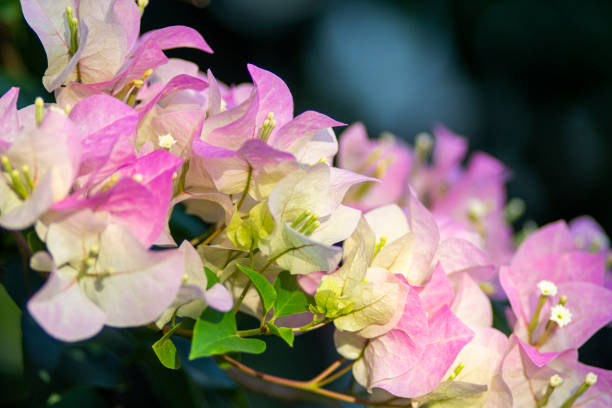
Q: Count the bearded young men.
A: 0